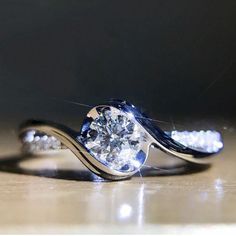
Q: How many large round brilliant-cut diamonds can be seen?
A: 1